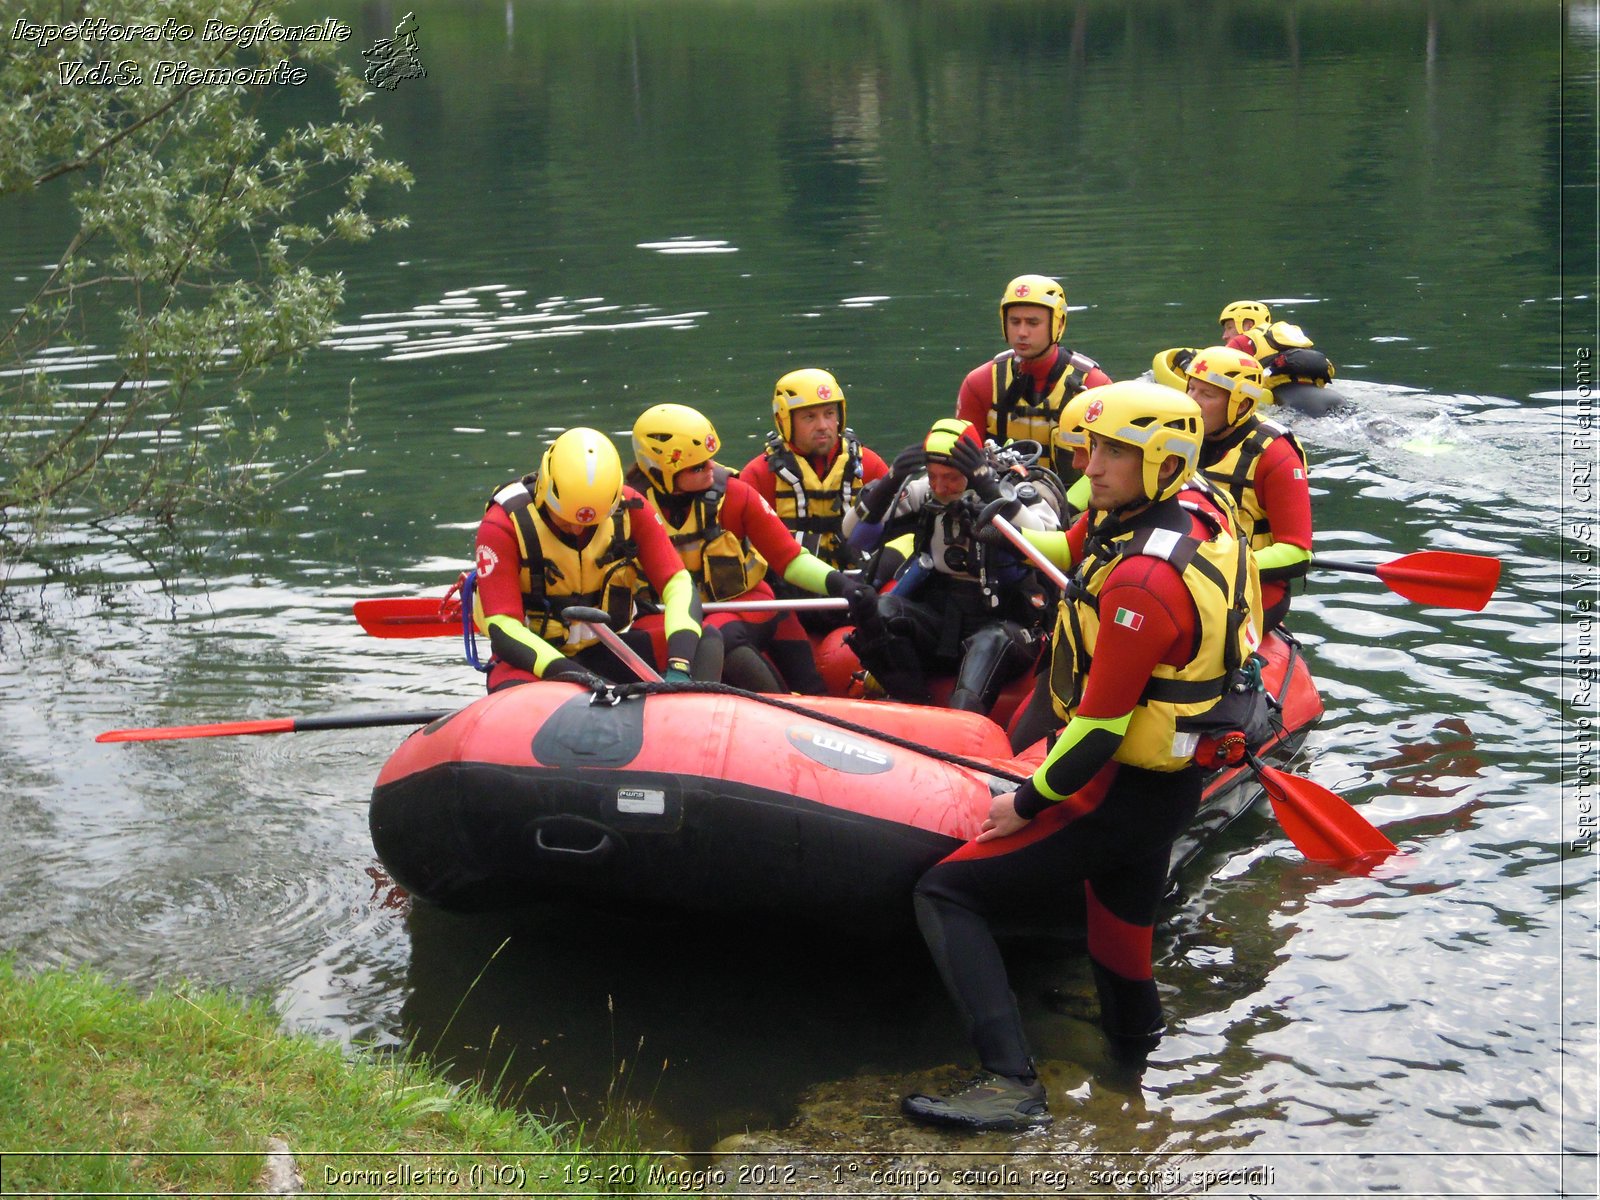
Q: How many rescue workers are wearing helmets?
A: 8